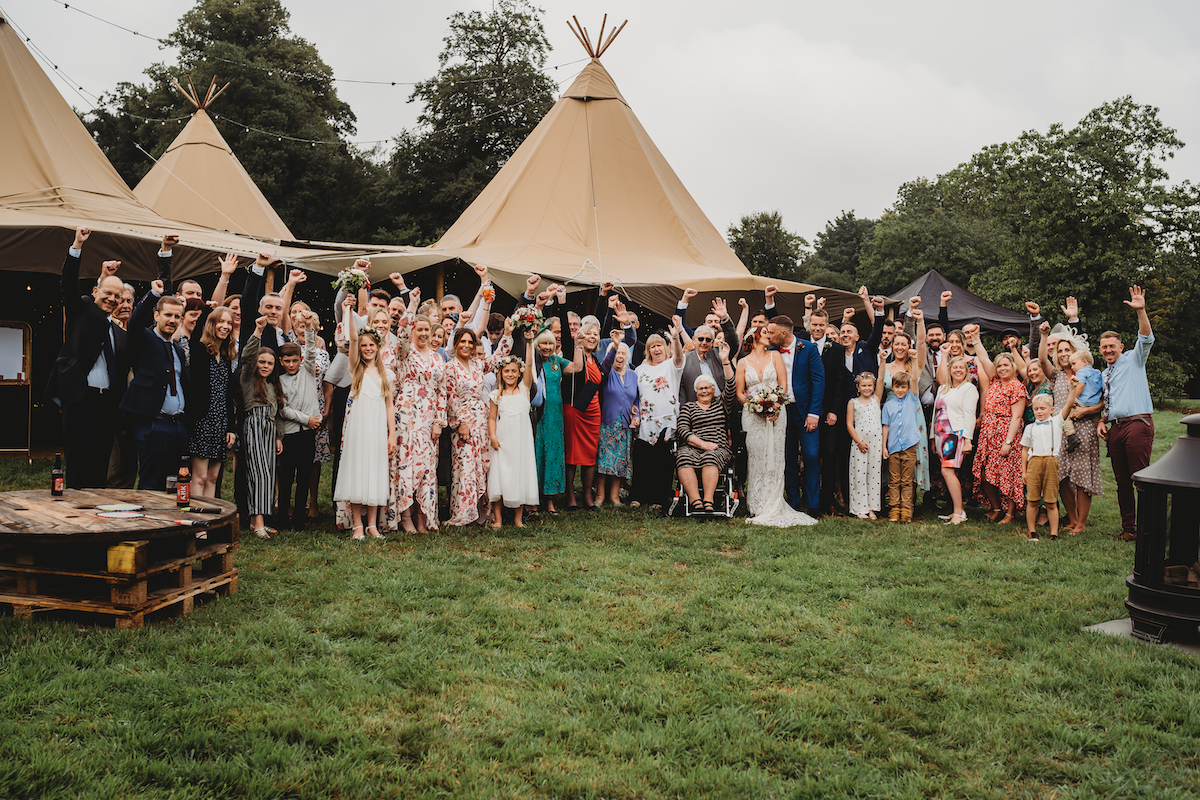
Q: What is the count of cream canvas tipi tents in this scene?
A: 3